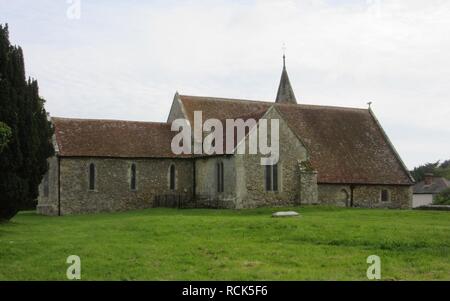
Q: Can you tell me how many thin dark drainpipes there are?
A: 3